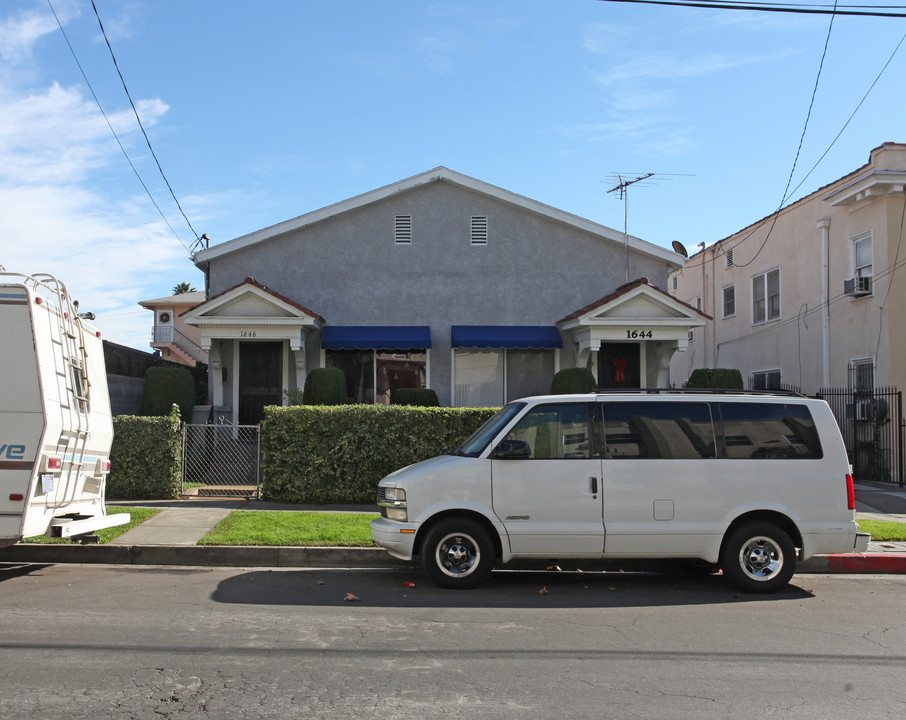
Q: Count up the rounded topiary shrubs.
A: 5